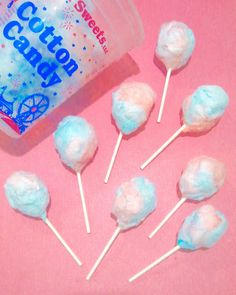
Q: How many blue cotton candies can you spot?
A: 8